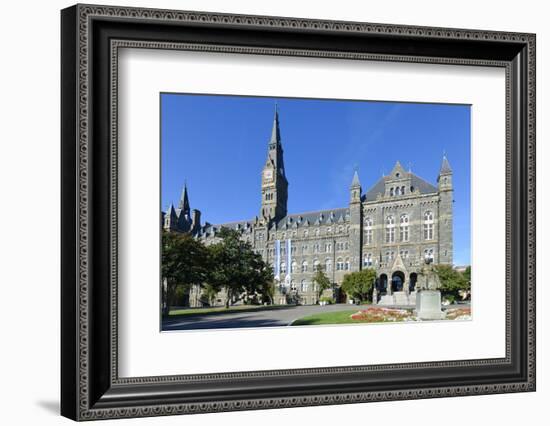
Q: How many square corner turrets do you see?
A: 2